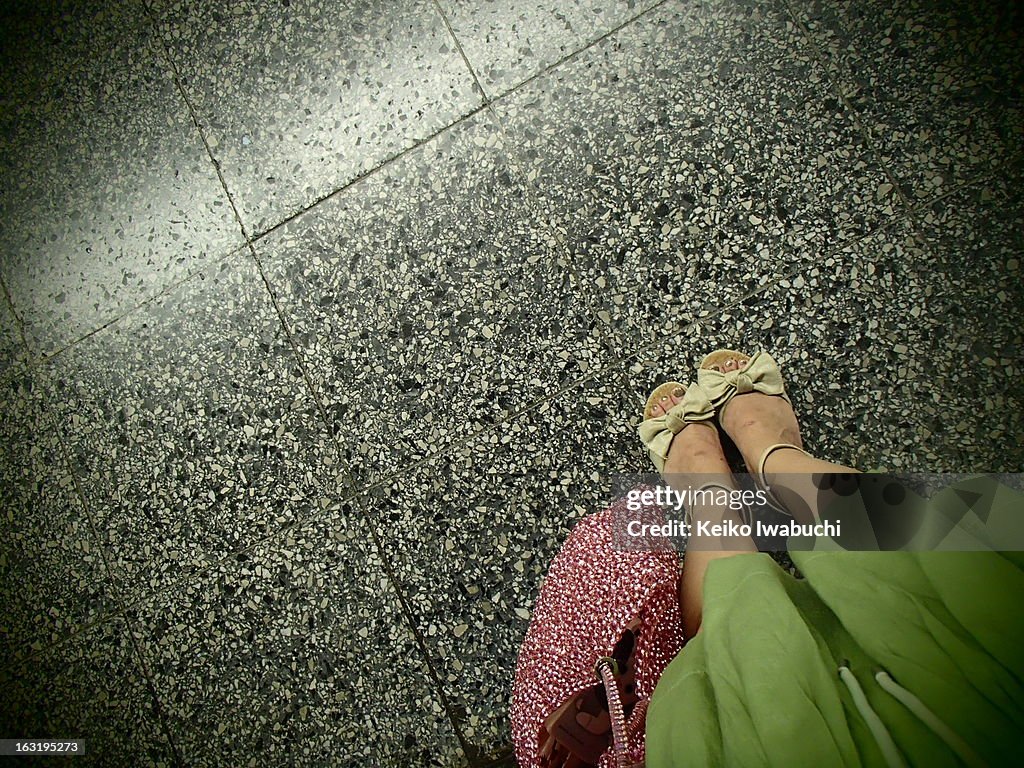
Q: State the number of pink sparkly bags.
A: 1